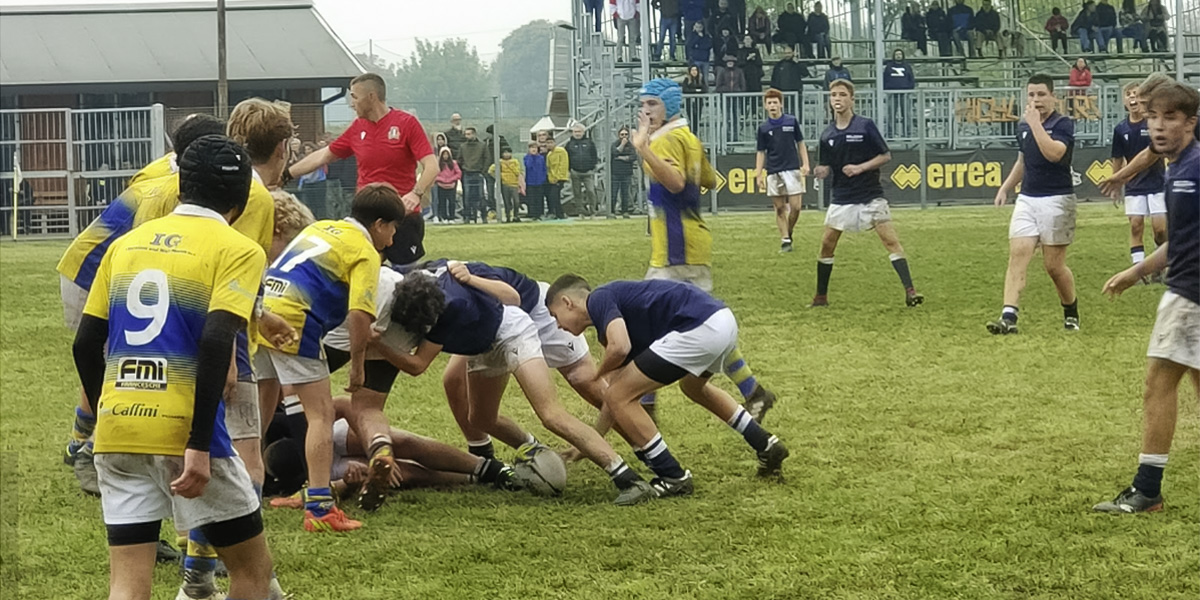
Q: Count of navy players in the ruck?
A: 3